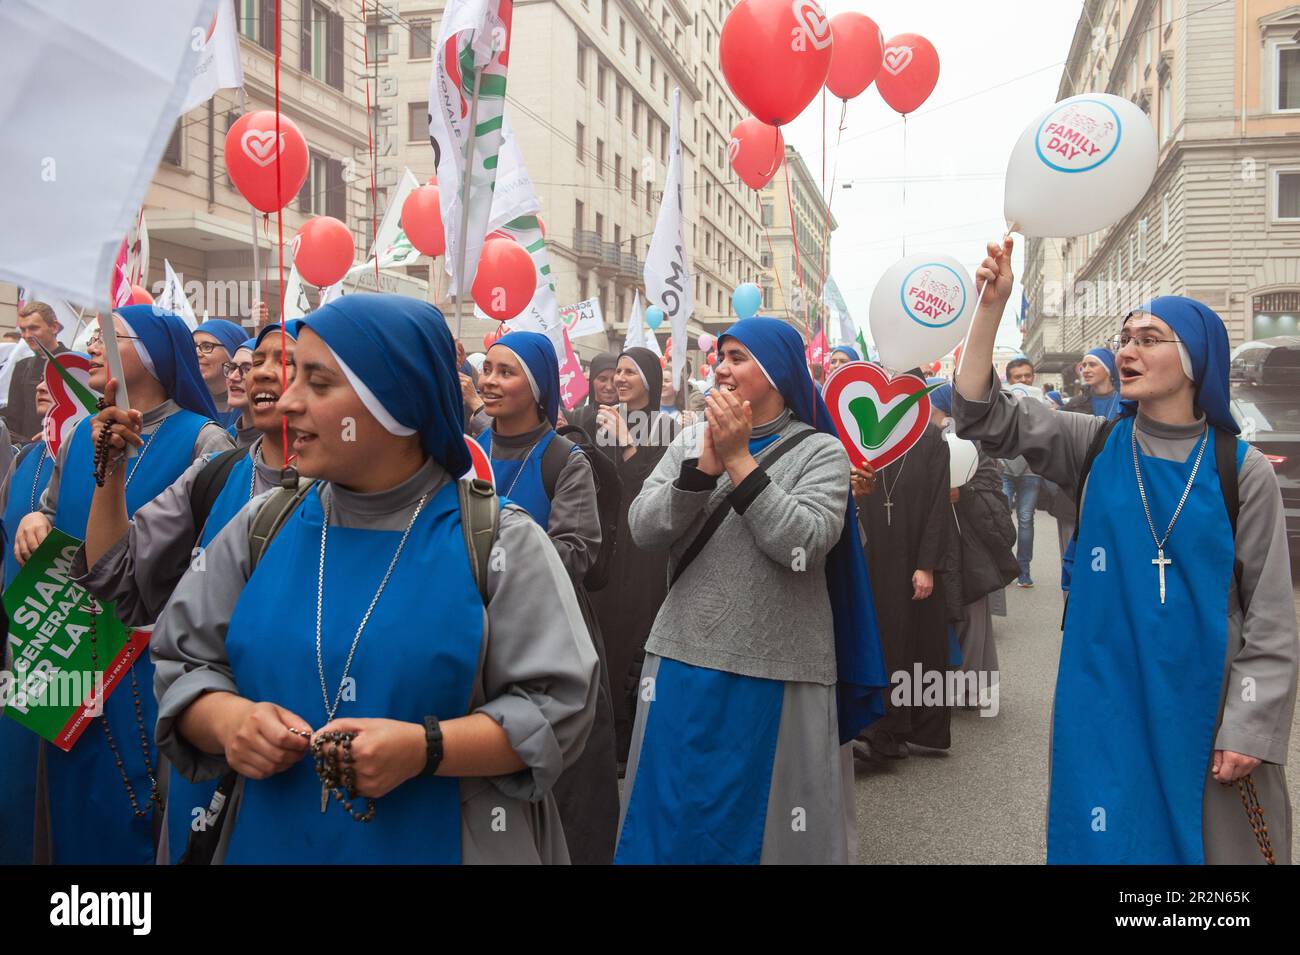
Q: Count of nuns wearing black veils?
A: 2